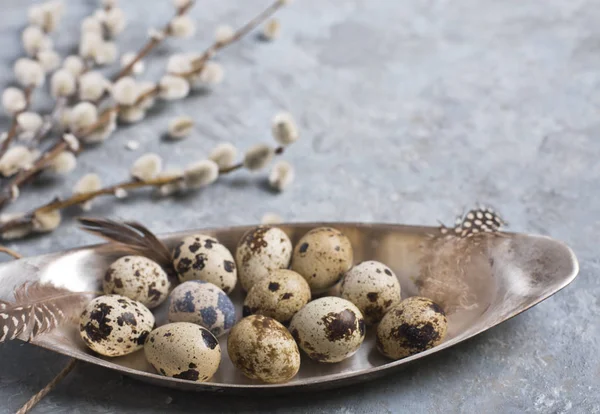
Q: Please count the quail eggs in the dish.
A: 12